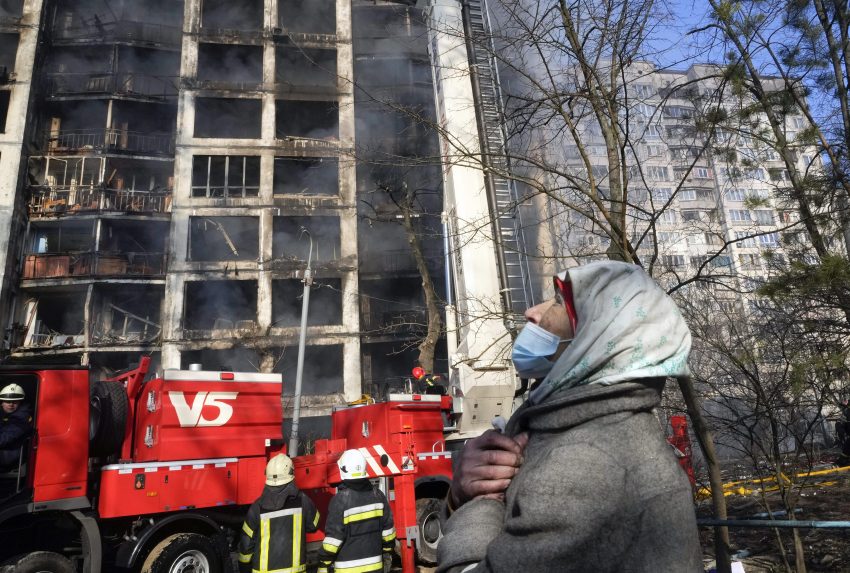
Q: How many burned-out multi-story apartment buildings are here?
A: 1